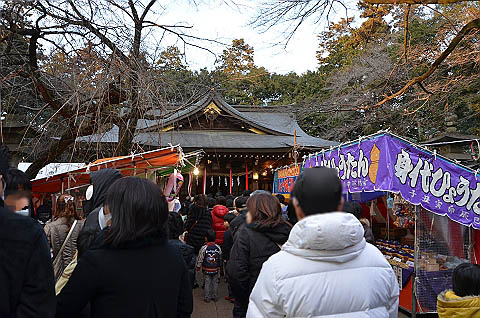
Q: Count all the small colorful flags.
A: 0